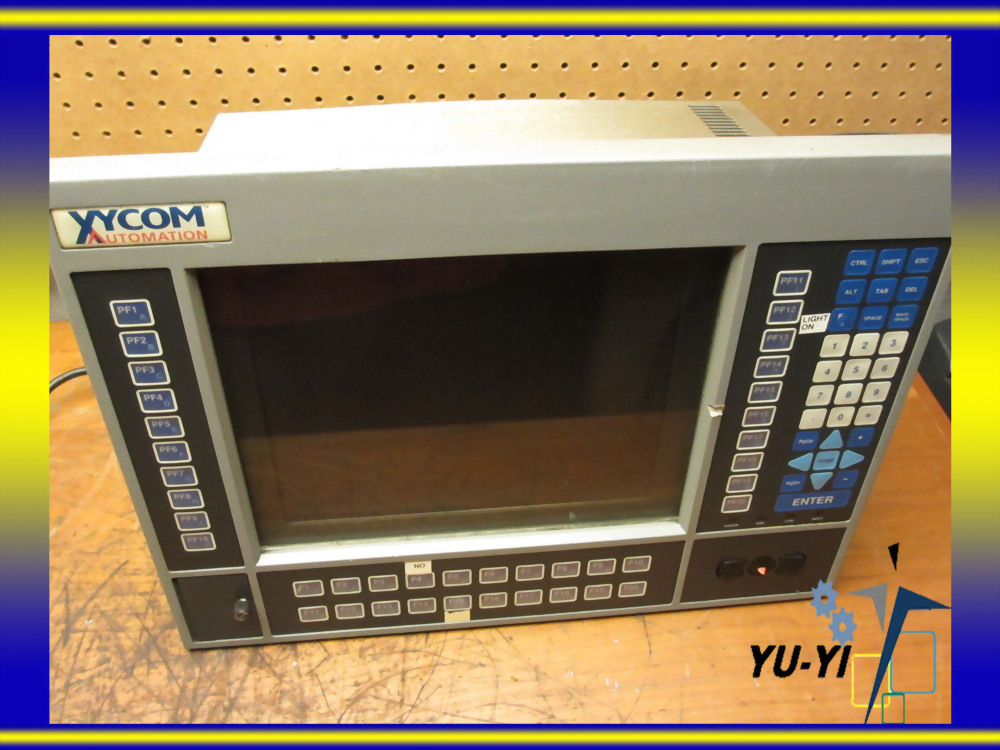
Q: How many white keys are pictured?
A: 12